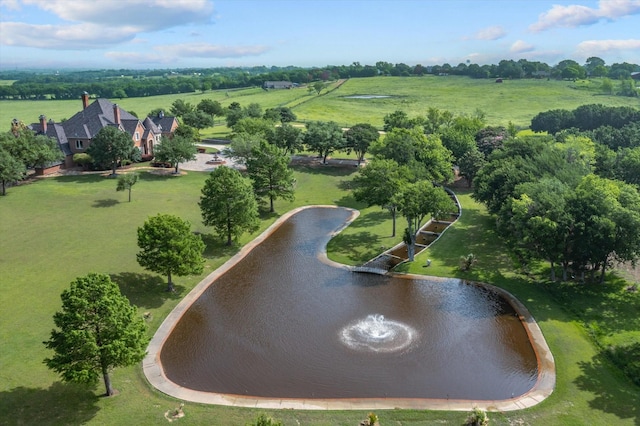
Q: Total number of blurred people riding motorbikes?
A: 0